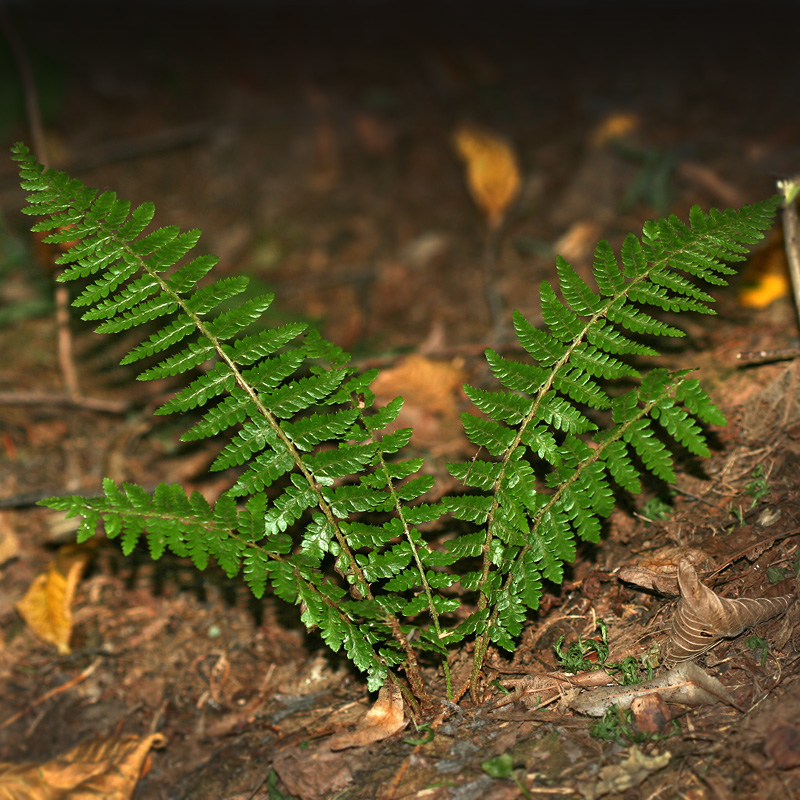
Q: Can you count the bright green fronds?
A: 5